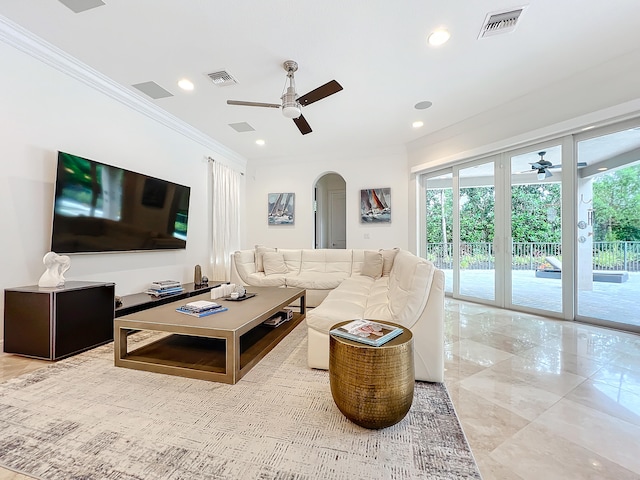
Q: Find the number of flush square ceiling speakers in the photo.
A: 3